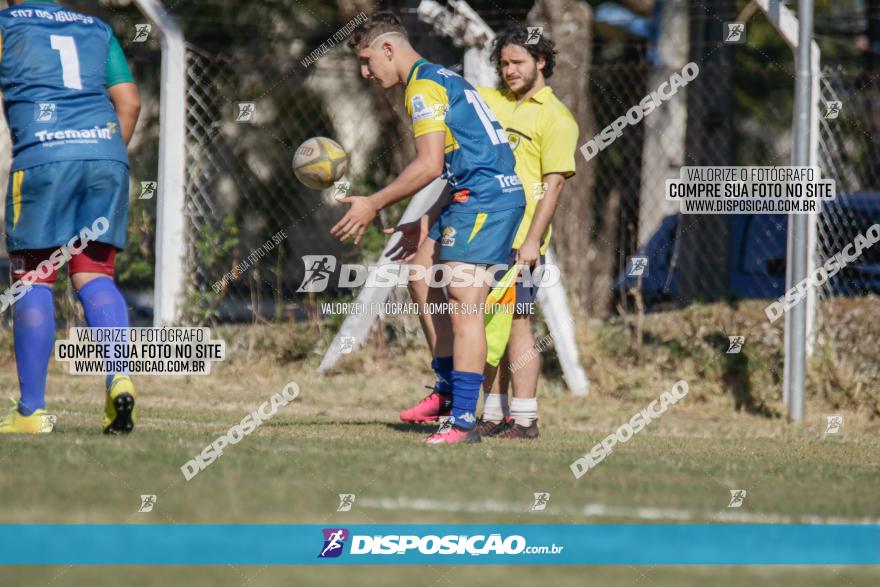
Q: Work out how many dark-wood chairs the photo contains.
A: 0